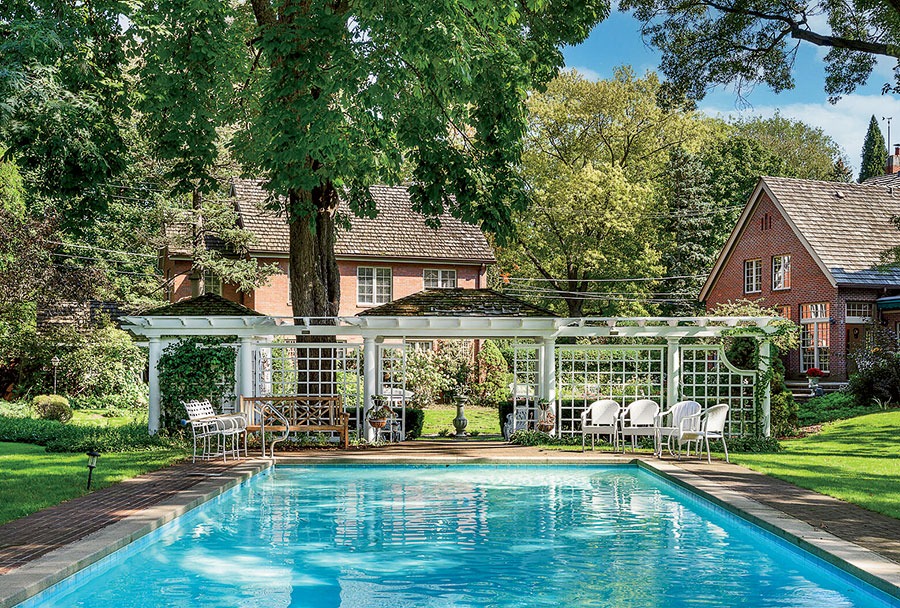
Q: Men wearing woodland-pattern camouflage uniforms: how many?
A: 0